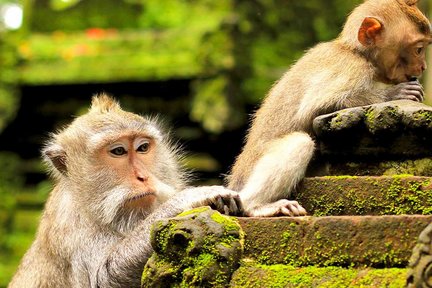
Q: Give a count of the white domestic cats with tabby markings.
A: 0